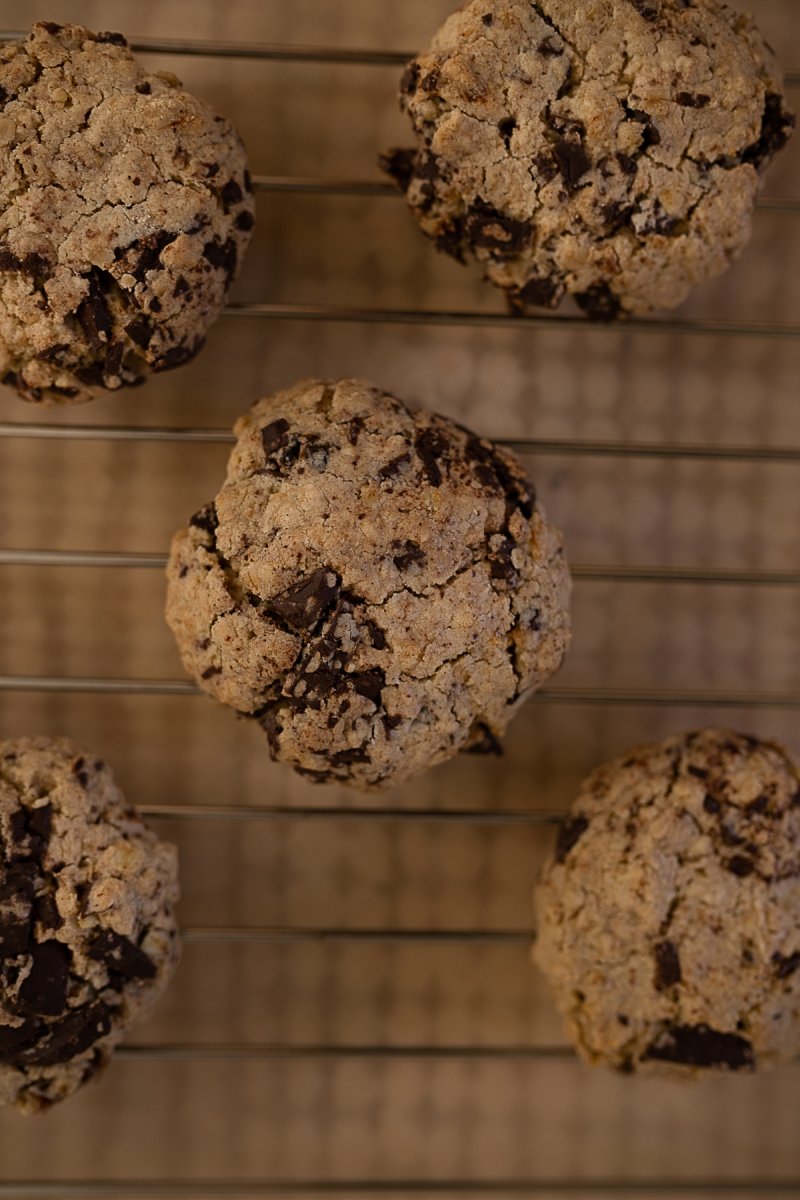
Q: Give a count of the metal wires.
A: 10